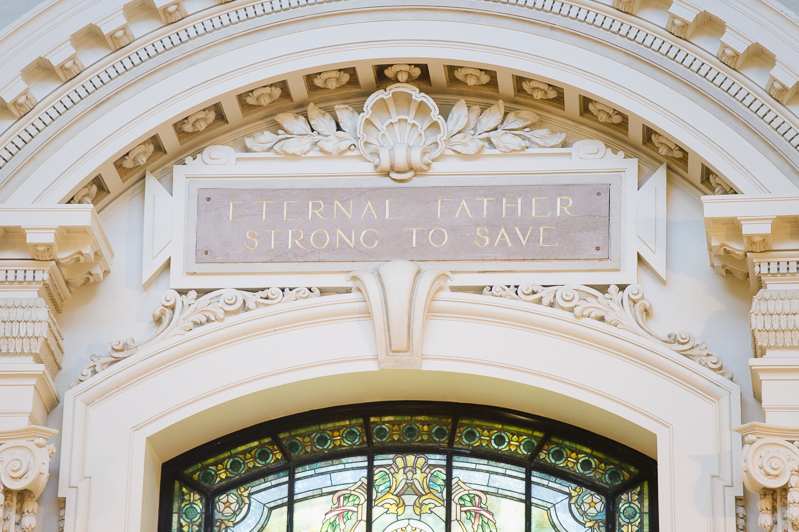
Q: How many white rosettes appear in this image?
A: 11